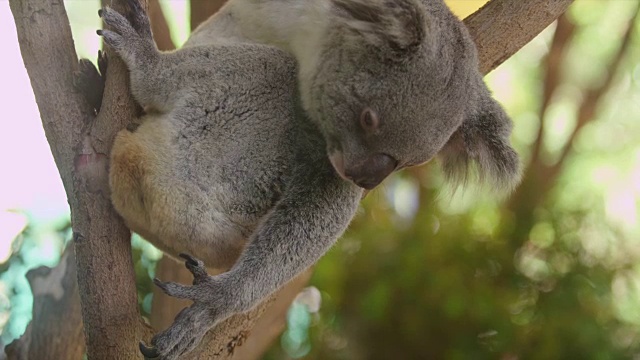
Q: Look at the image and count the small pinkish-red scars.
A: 1